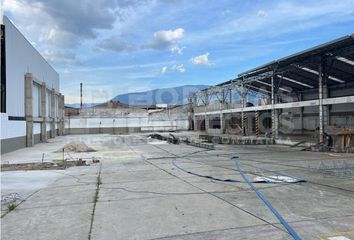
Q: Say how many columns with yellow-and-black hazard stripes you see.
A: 2